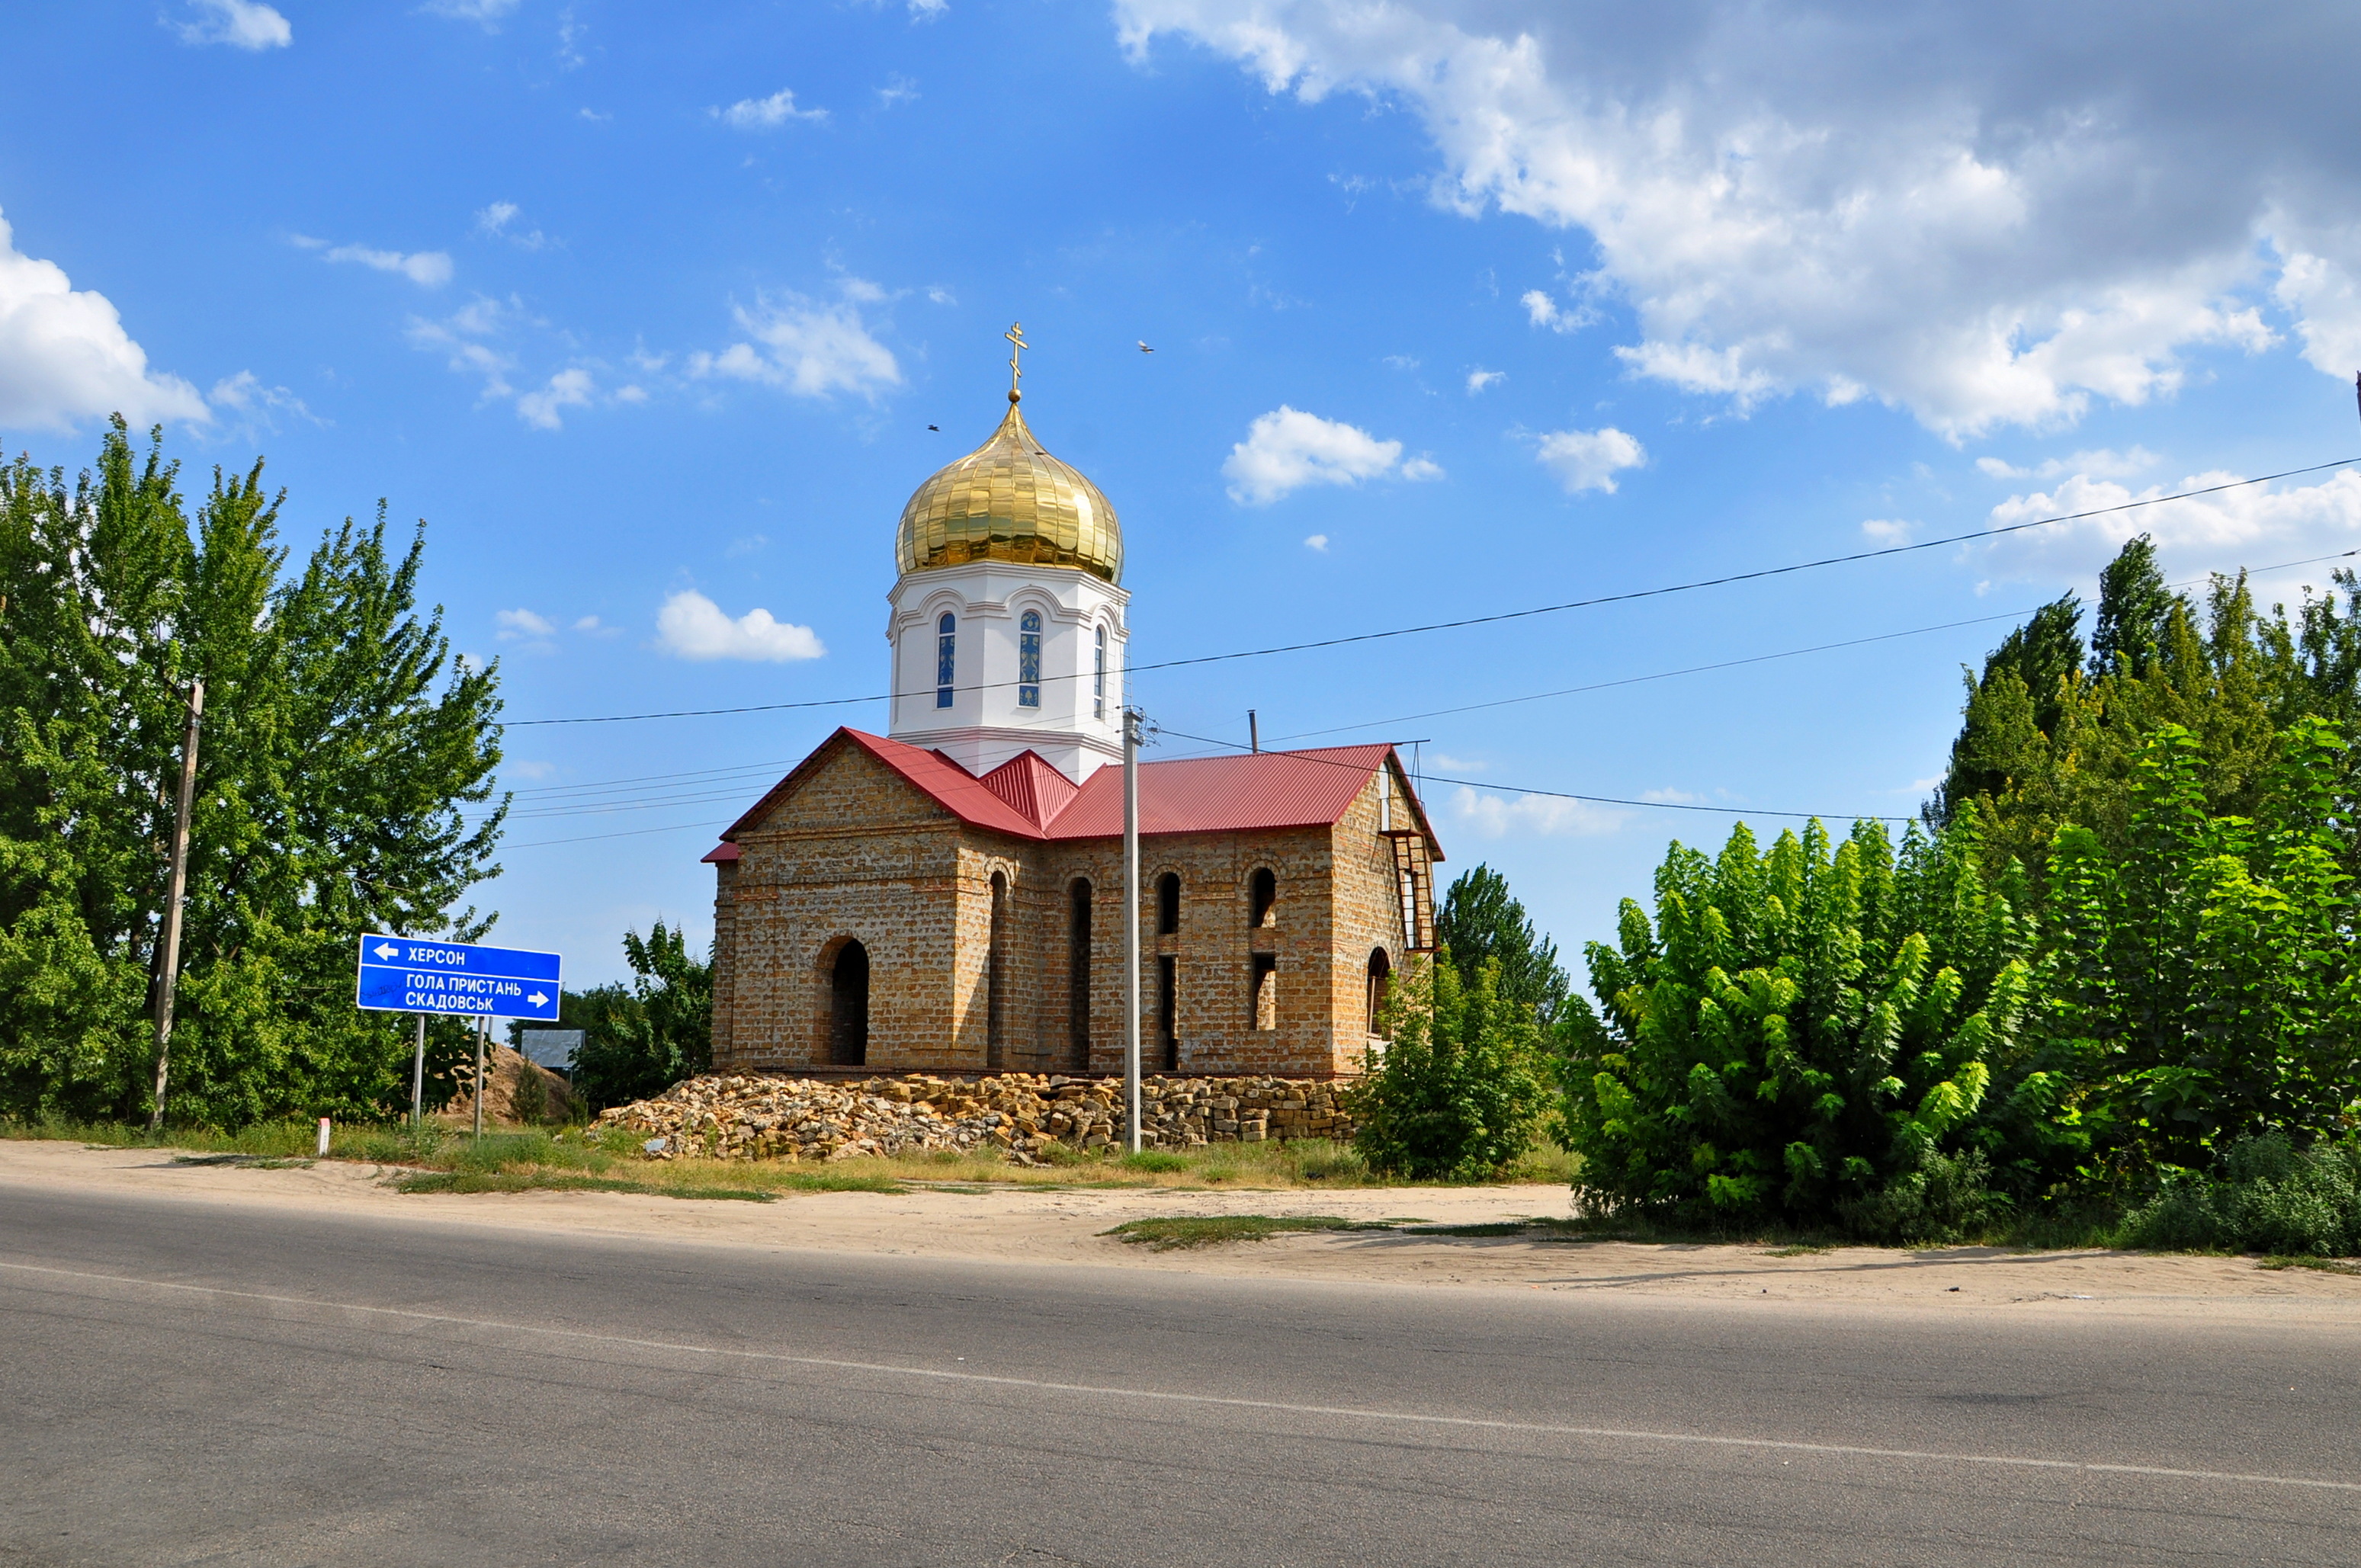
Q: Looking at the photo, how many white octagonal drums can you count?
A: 1